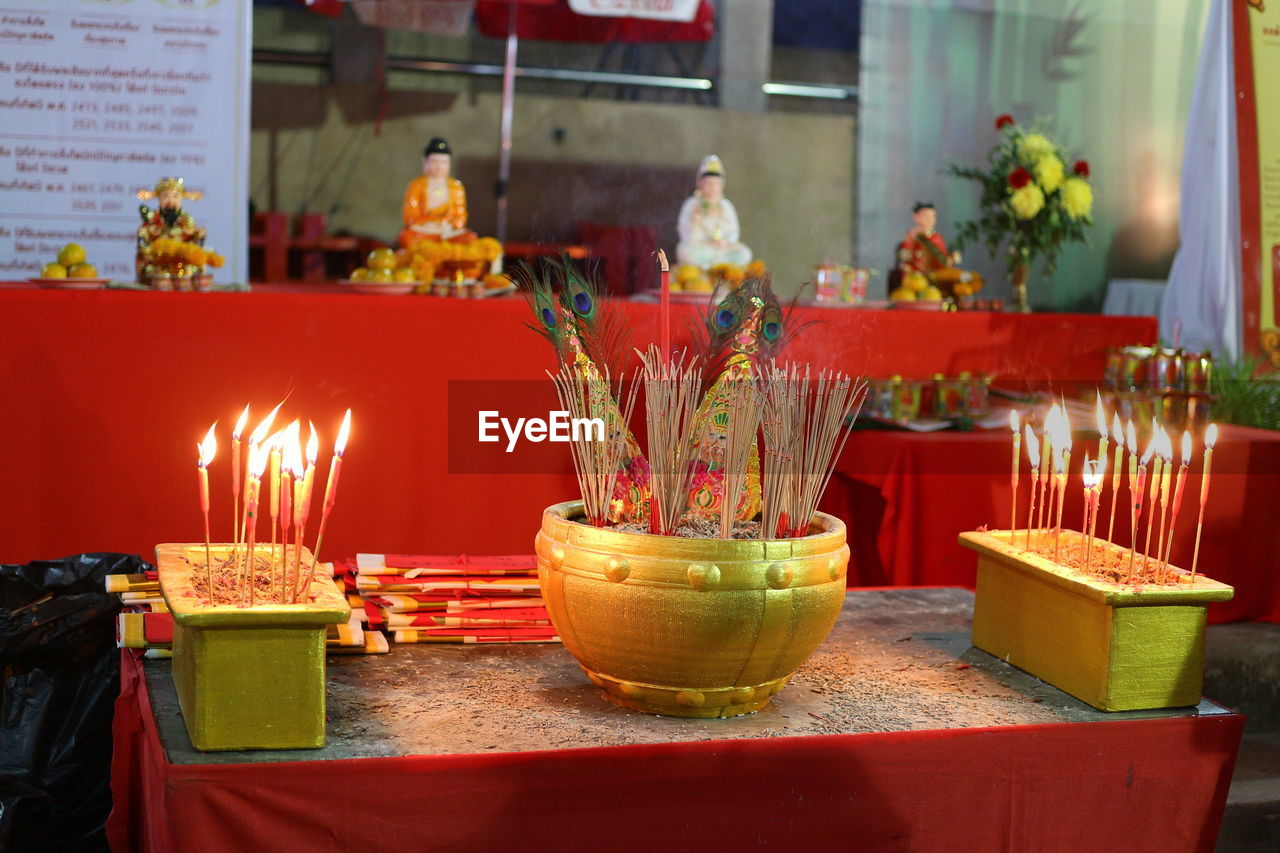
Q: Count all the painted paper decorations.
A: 2